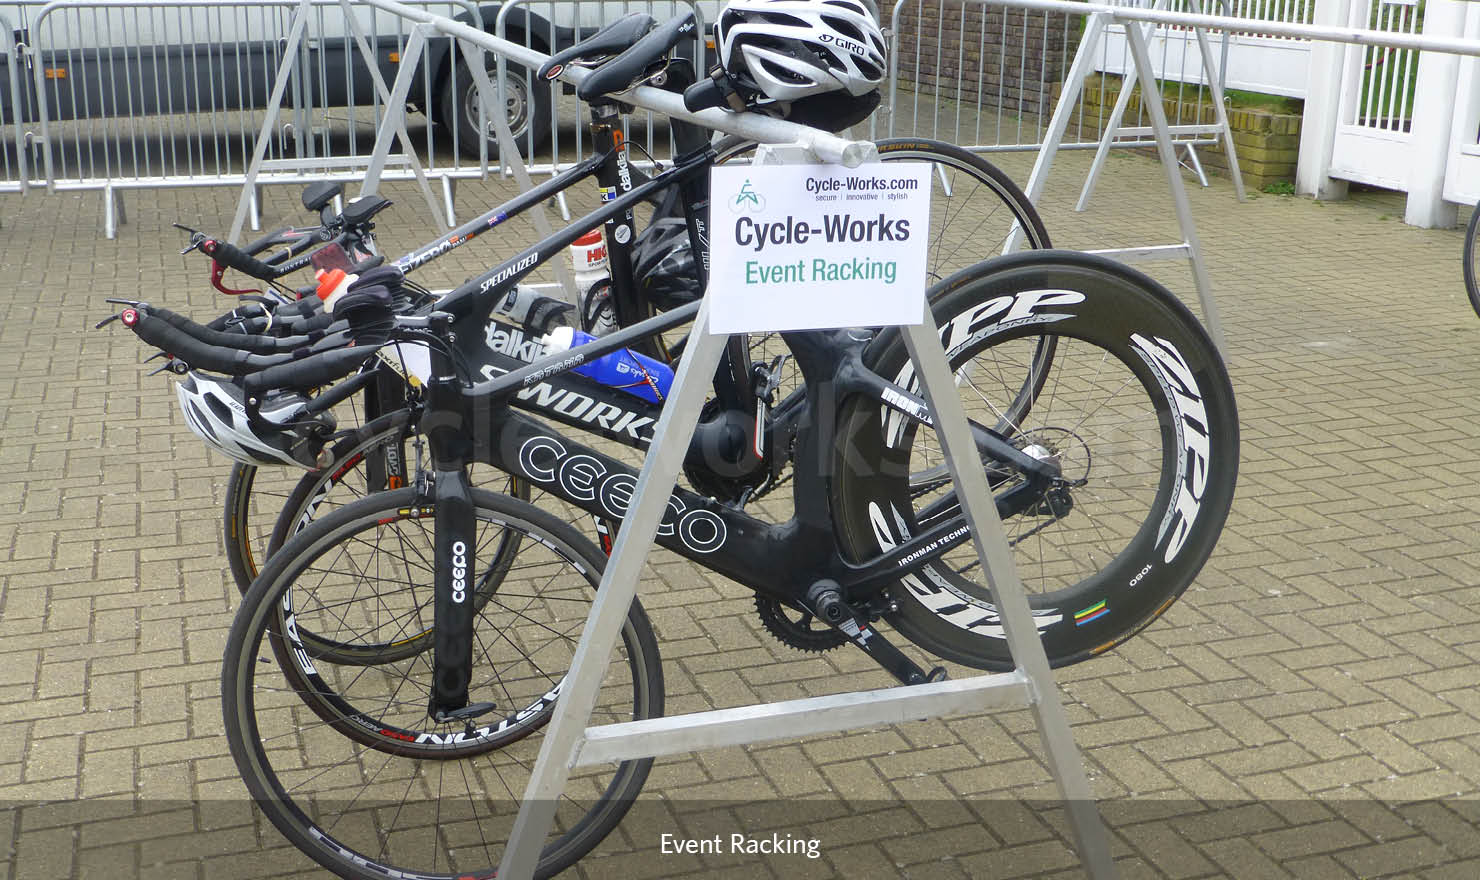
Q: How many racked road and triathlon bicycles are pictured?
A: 3